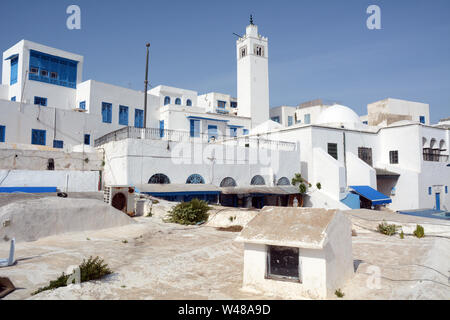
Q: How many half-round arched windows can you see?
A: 5